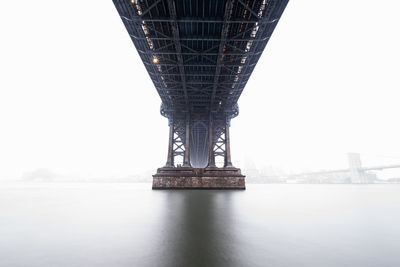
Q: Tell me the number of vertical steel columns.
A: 4